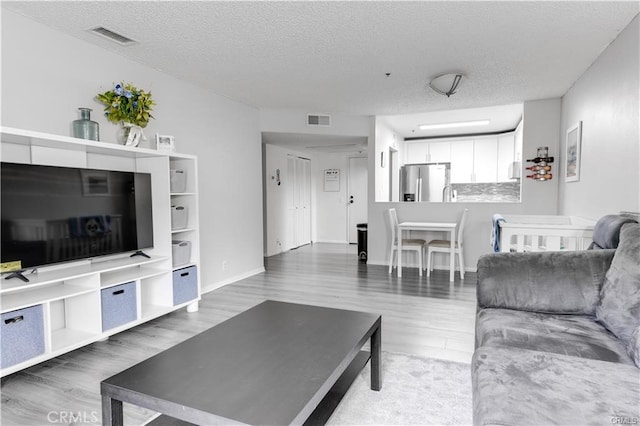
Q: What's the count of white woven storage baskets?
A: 3